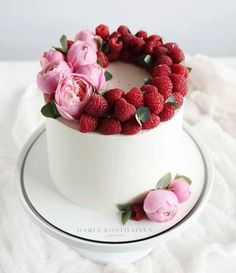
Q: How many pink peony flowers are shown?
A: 8